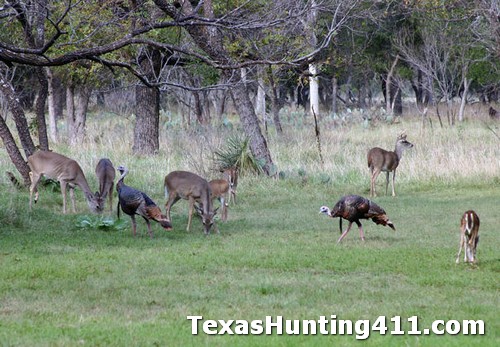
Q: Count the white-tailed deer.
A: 7